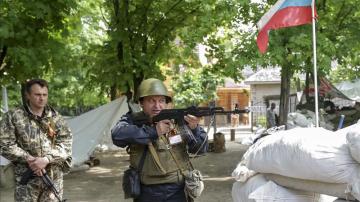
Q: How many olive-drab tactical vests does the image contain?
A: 1